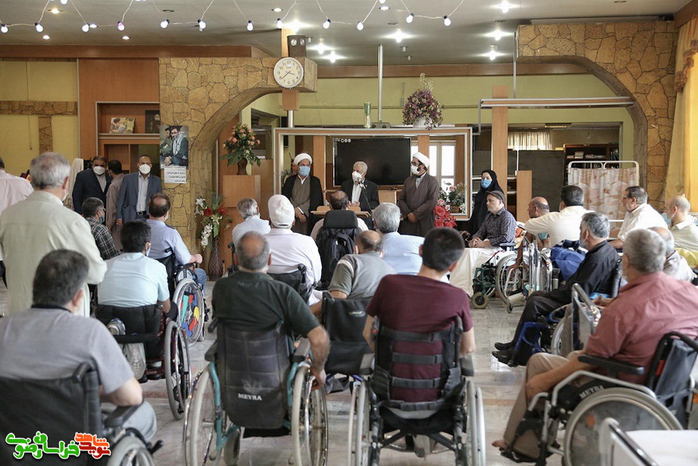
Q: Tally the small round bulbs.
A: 14